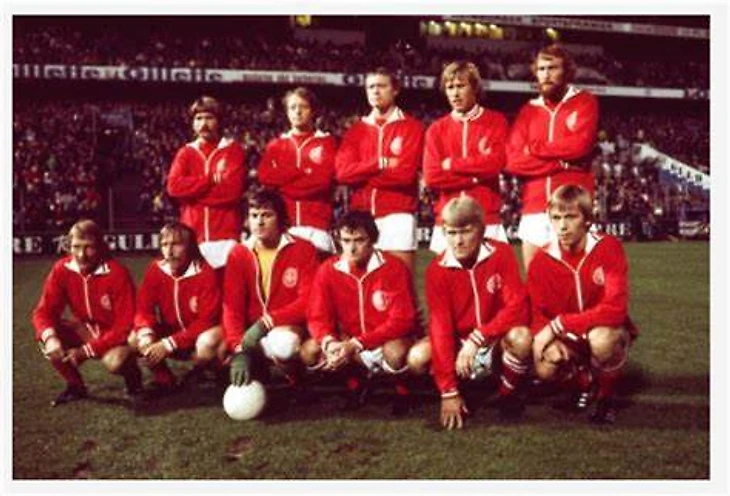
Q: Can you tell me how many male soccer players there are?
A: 11